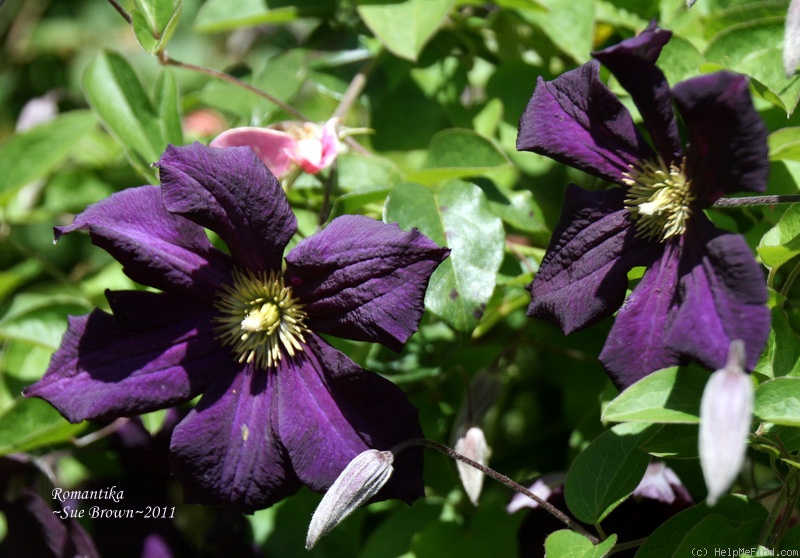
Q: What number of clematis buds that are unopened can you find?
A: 3